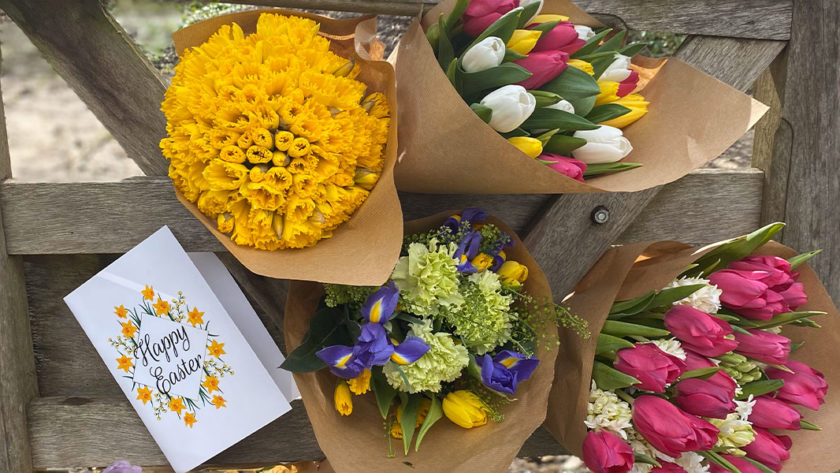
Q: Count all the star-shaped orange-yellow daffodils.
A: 12